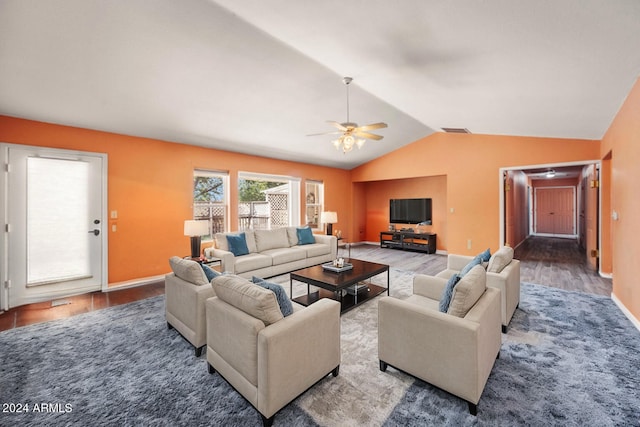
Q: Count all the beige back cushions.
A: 7